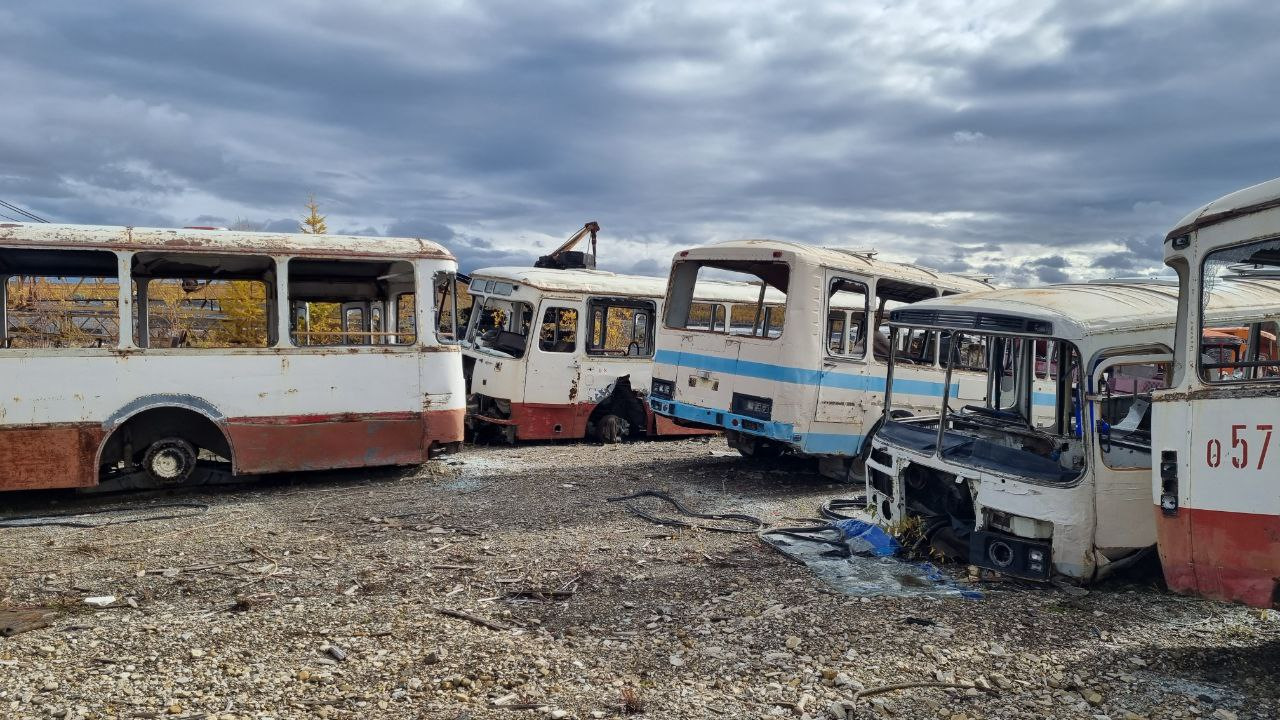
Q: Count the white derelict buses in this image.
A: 5